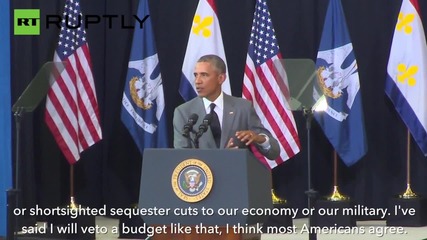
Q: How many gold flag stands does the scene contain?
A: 4